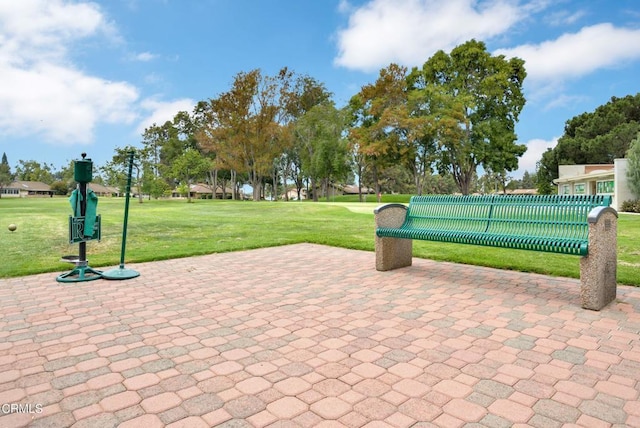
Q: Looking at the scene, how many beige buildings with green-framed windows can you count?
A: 1